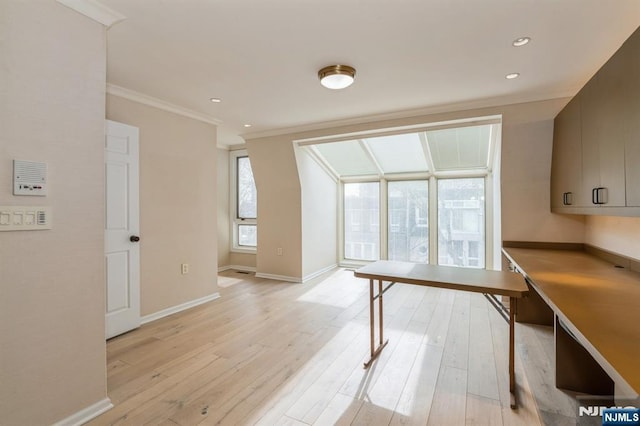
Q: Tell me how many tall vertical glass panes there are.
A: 3